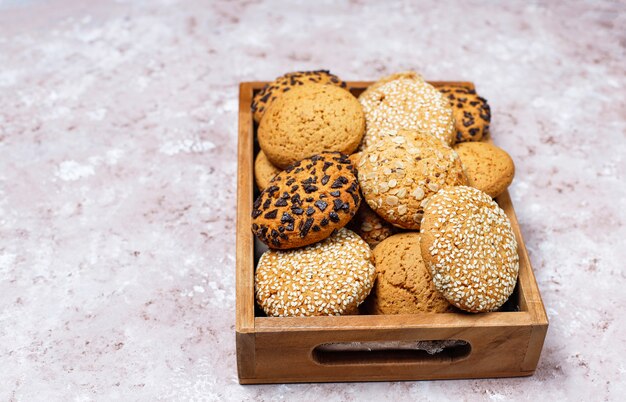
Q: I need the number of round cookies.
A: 13